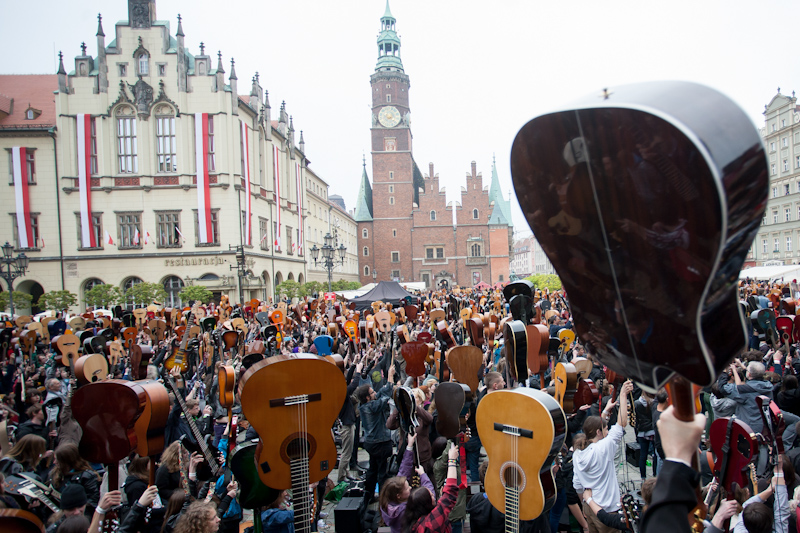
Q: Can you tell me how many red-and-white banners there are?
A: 6